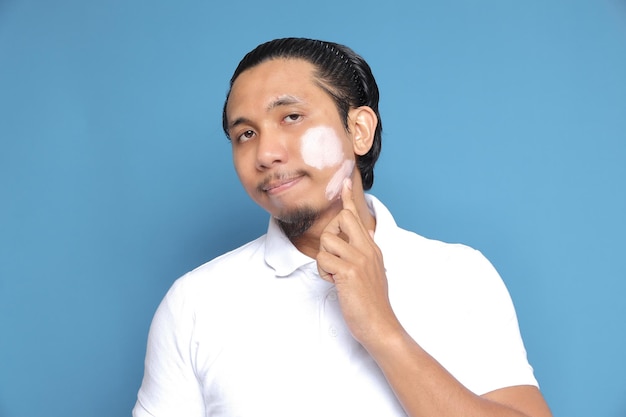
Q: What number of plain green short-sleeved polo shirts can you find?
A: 0